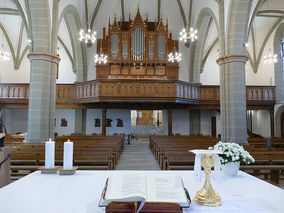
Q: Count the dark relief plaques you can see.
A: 4